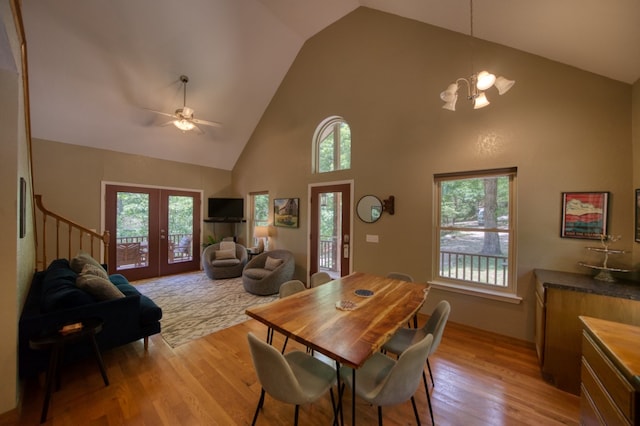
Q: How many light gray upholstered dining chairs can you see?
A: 6